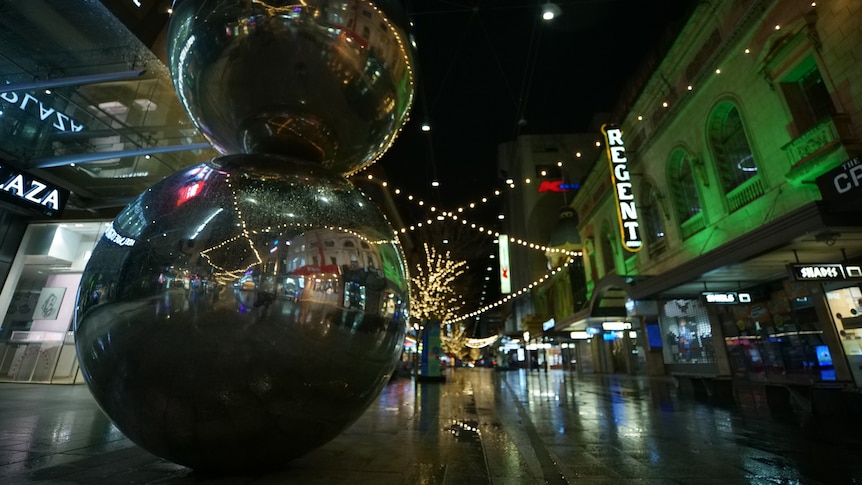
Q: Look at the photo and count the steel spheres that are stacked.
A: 2